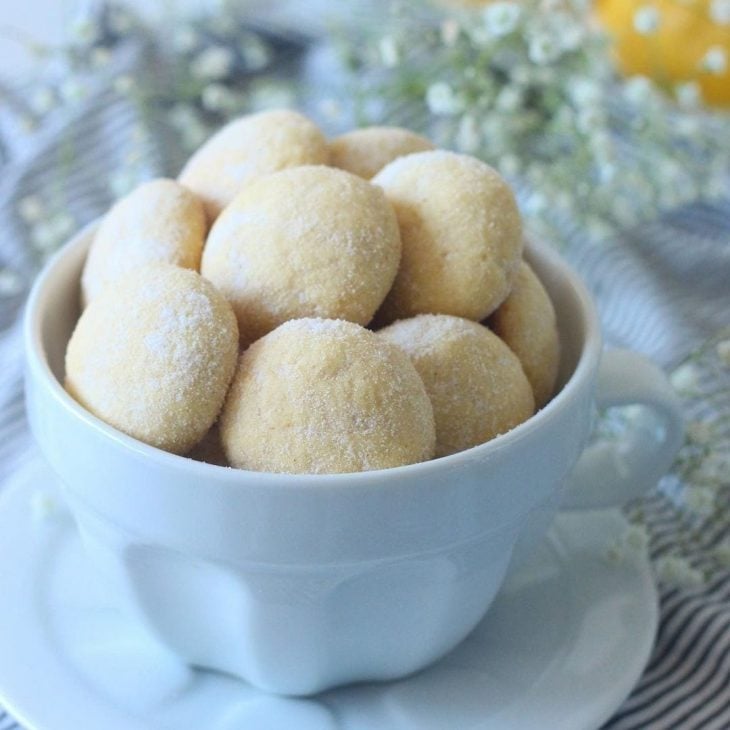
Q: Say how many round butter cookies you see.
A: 9